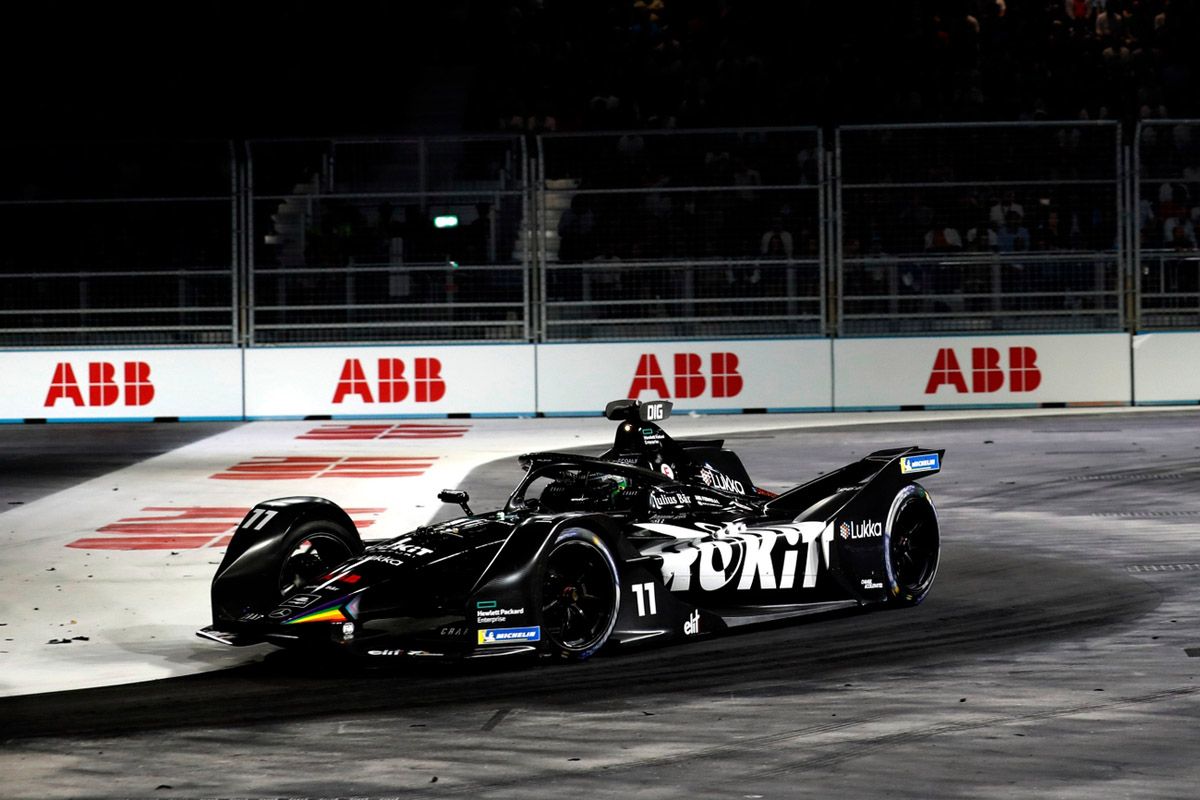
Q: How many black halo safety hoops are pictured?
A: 1